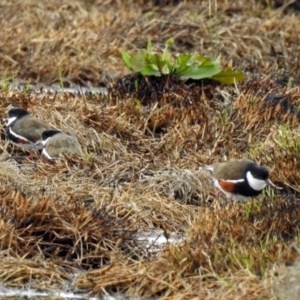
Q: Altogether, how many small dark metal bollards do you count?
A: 0